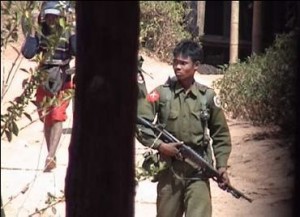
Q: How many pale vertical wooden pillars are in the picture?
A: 3